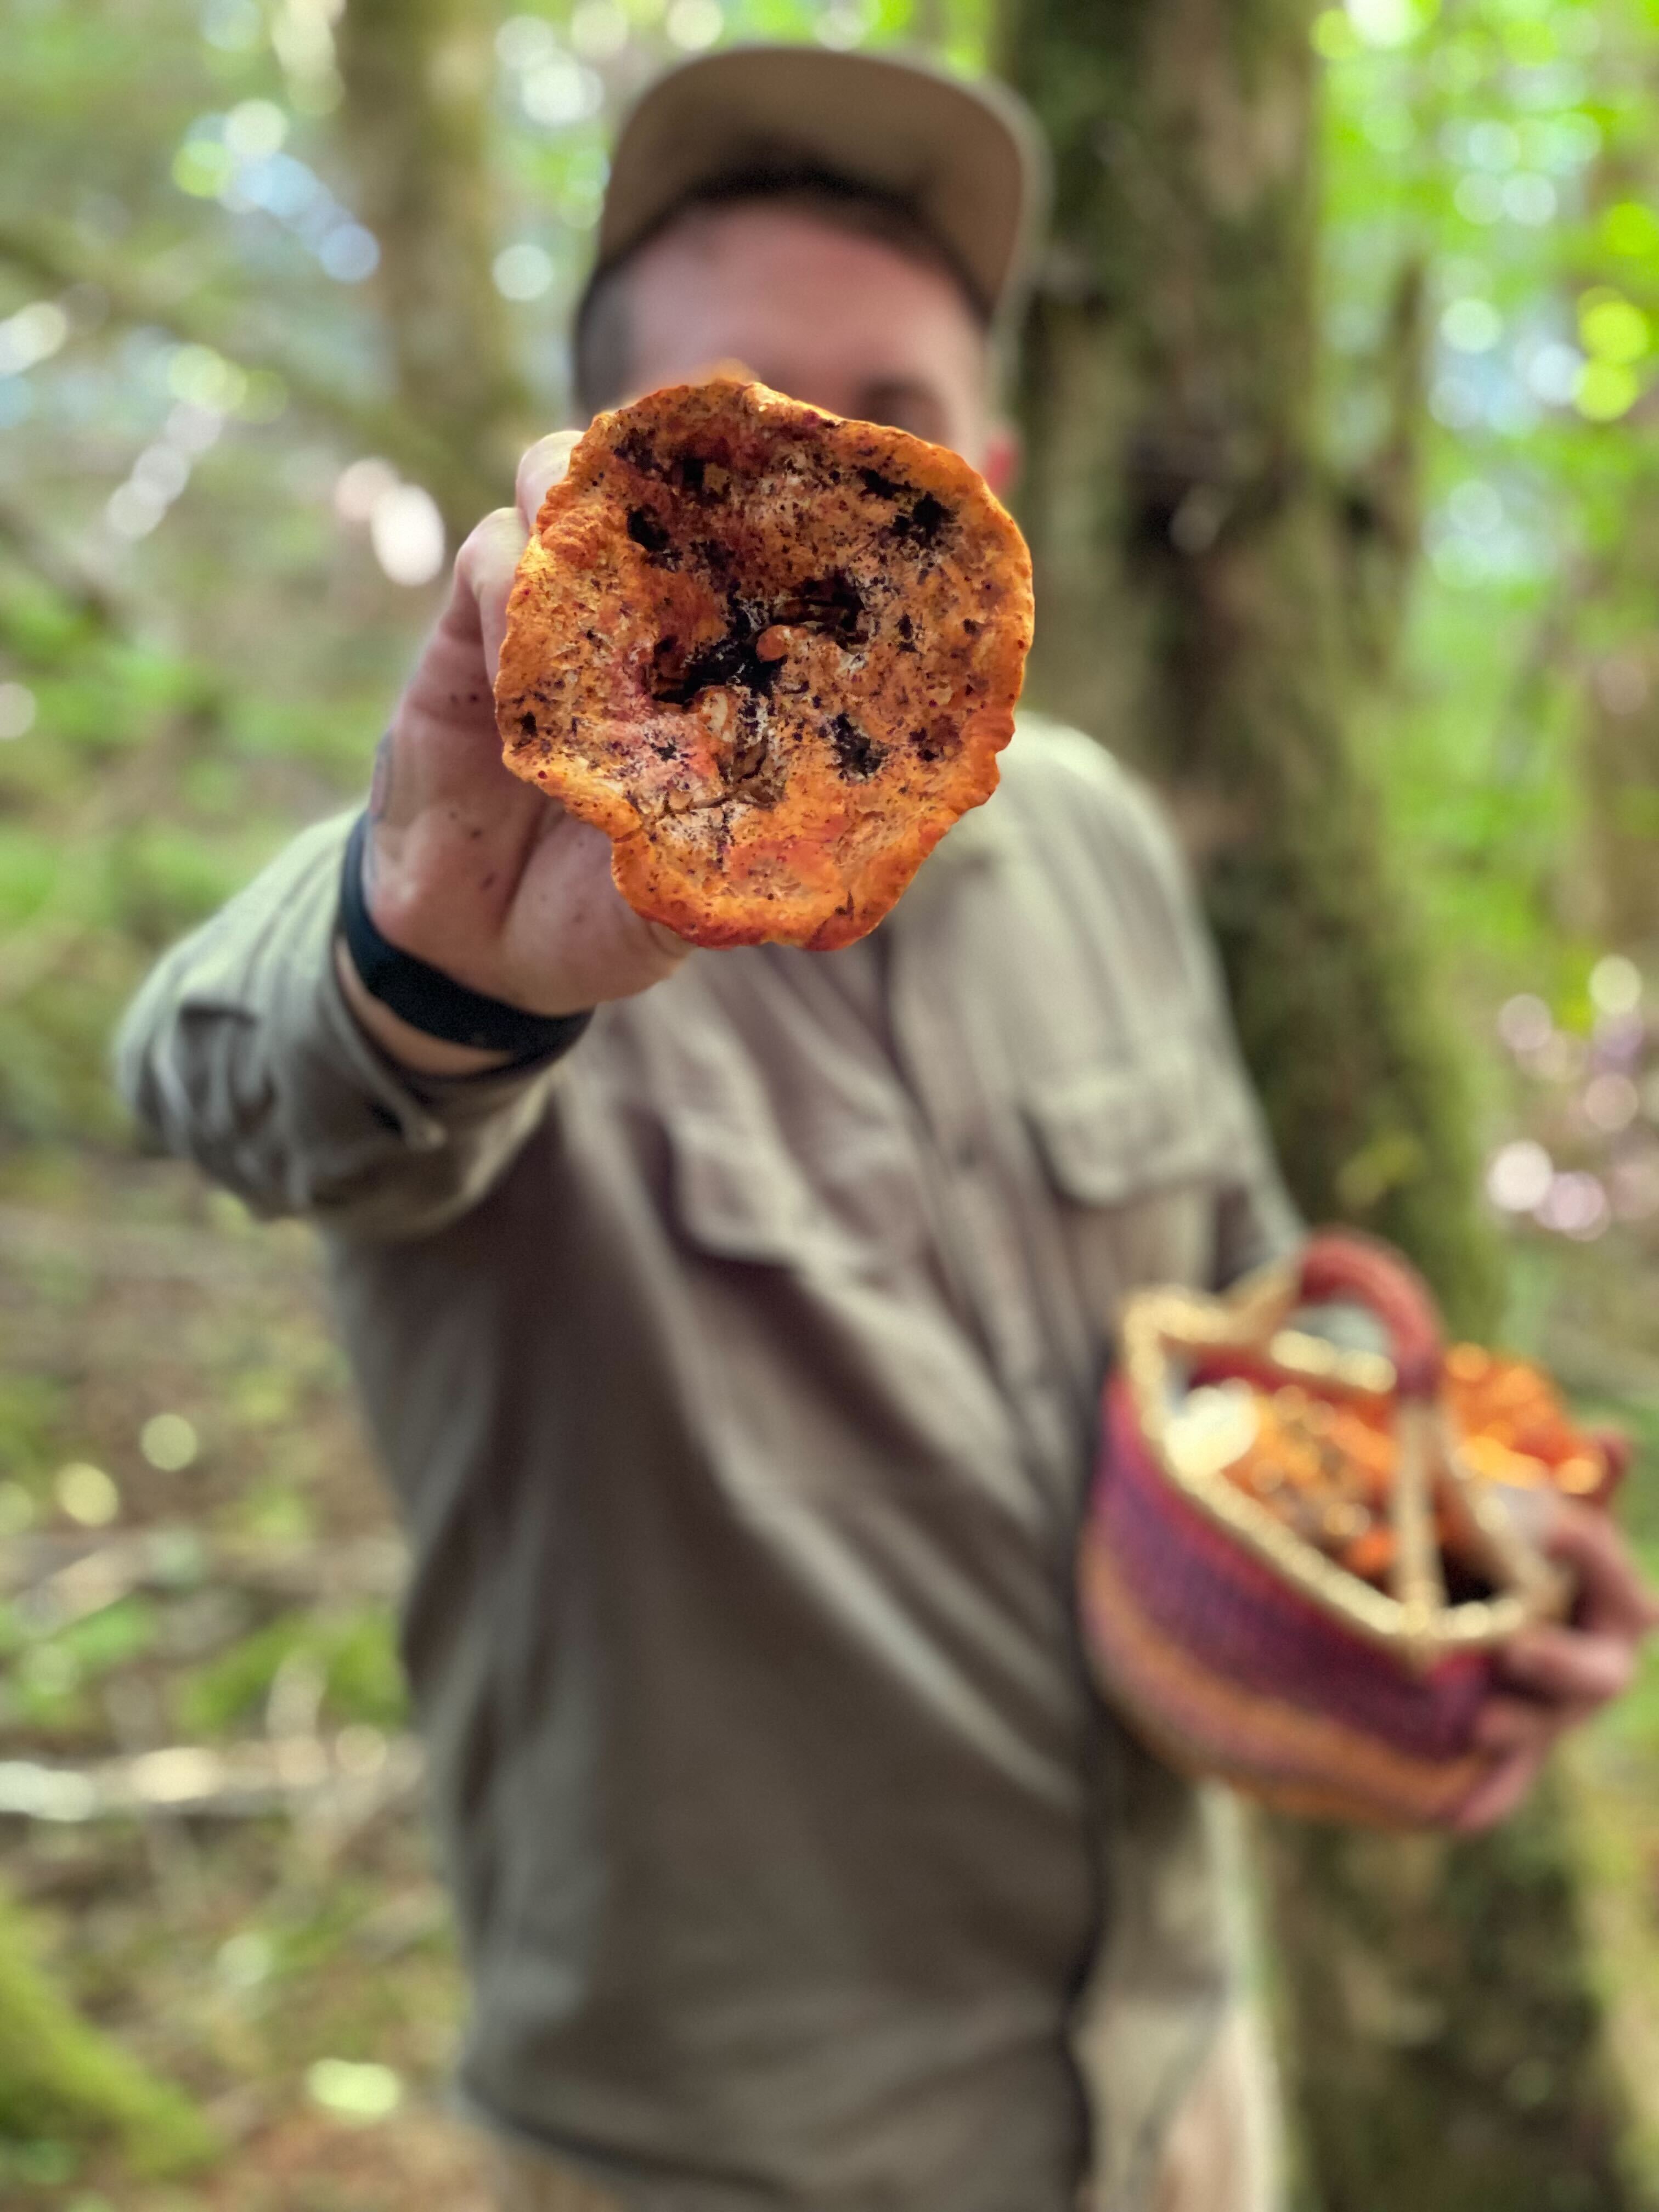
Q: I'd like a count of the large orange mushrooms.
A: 1